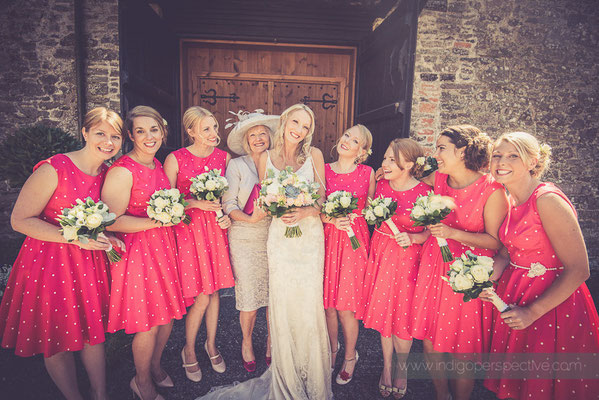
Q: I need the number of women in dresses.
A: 9